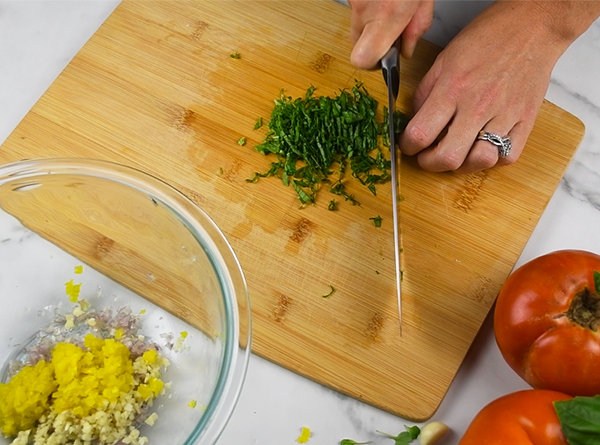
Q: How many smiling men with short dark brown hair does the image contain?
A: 0